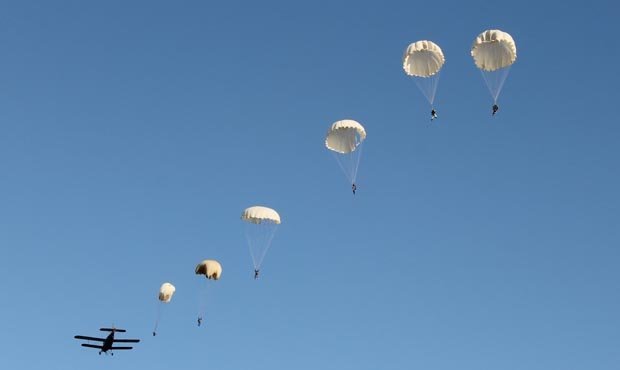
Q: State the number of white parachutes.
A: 6